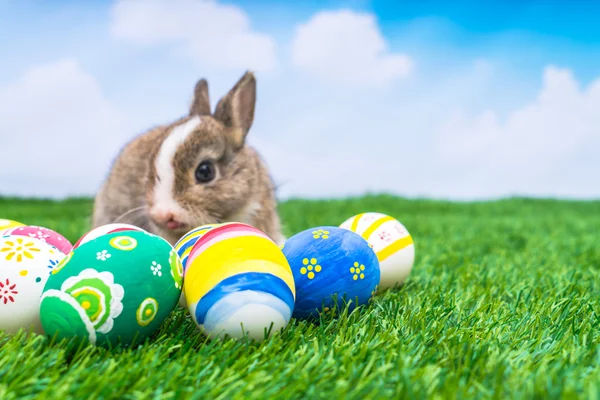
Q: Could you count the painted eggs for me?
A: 8